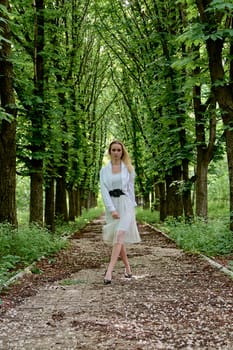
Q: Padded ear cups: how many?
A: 0